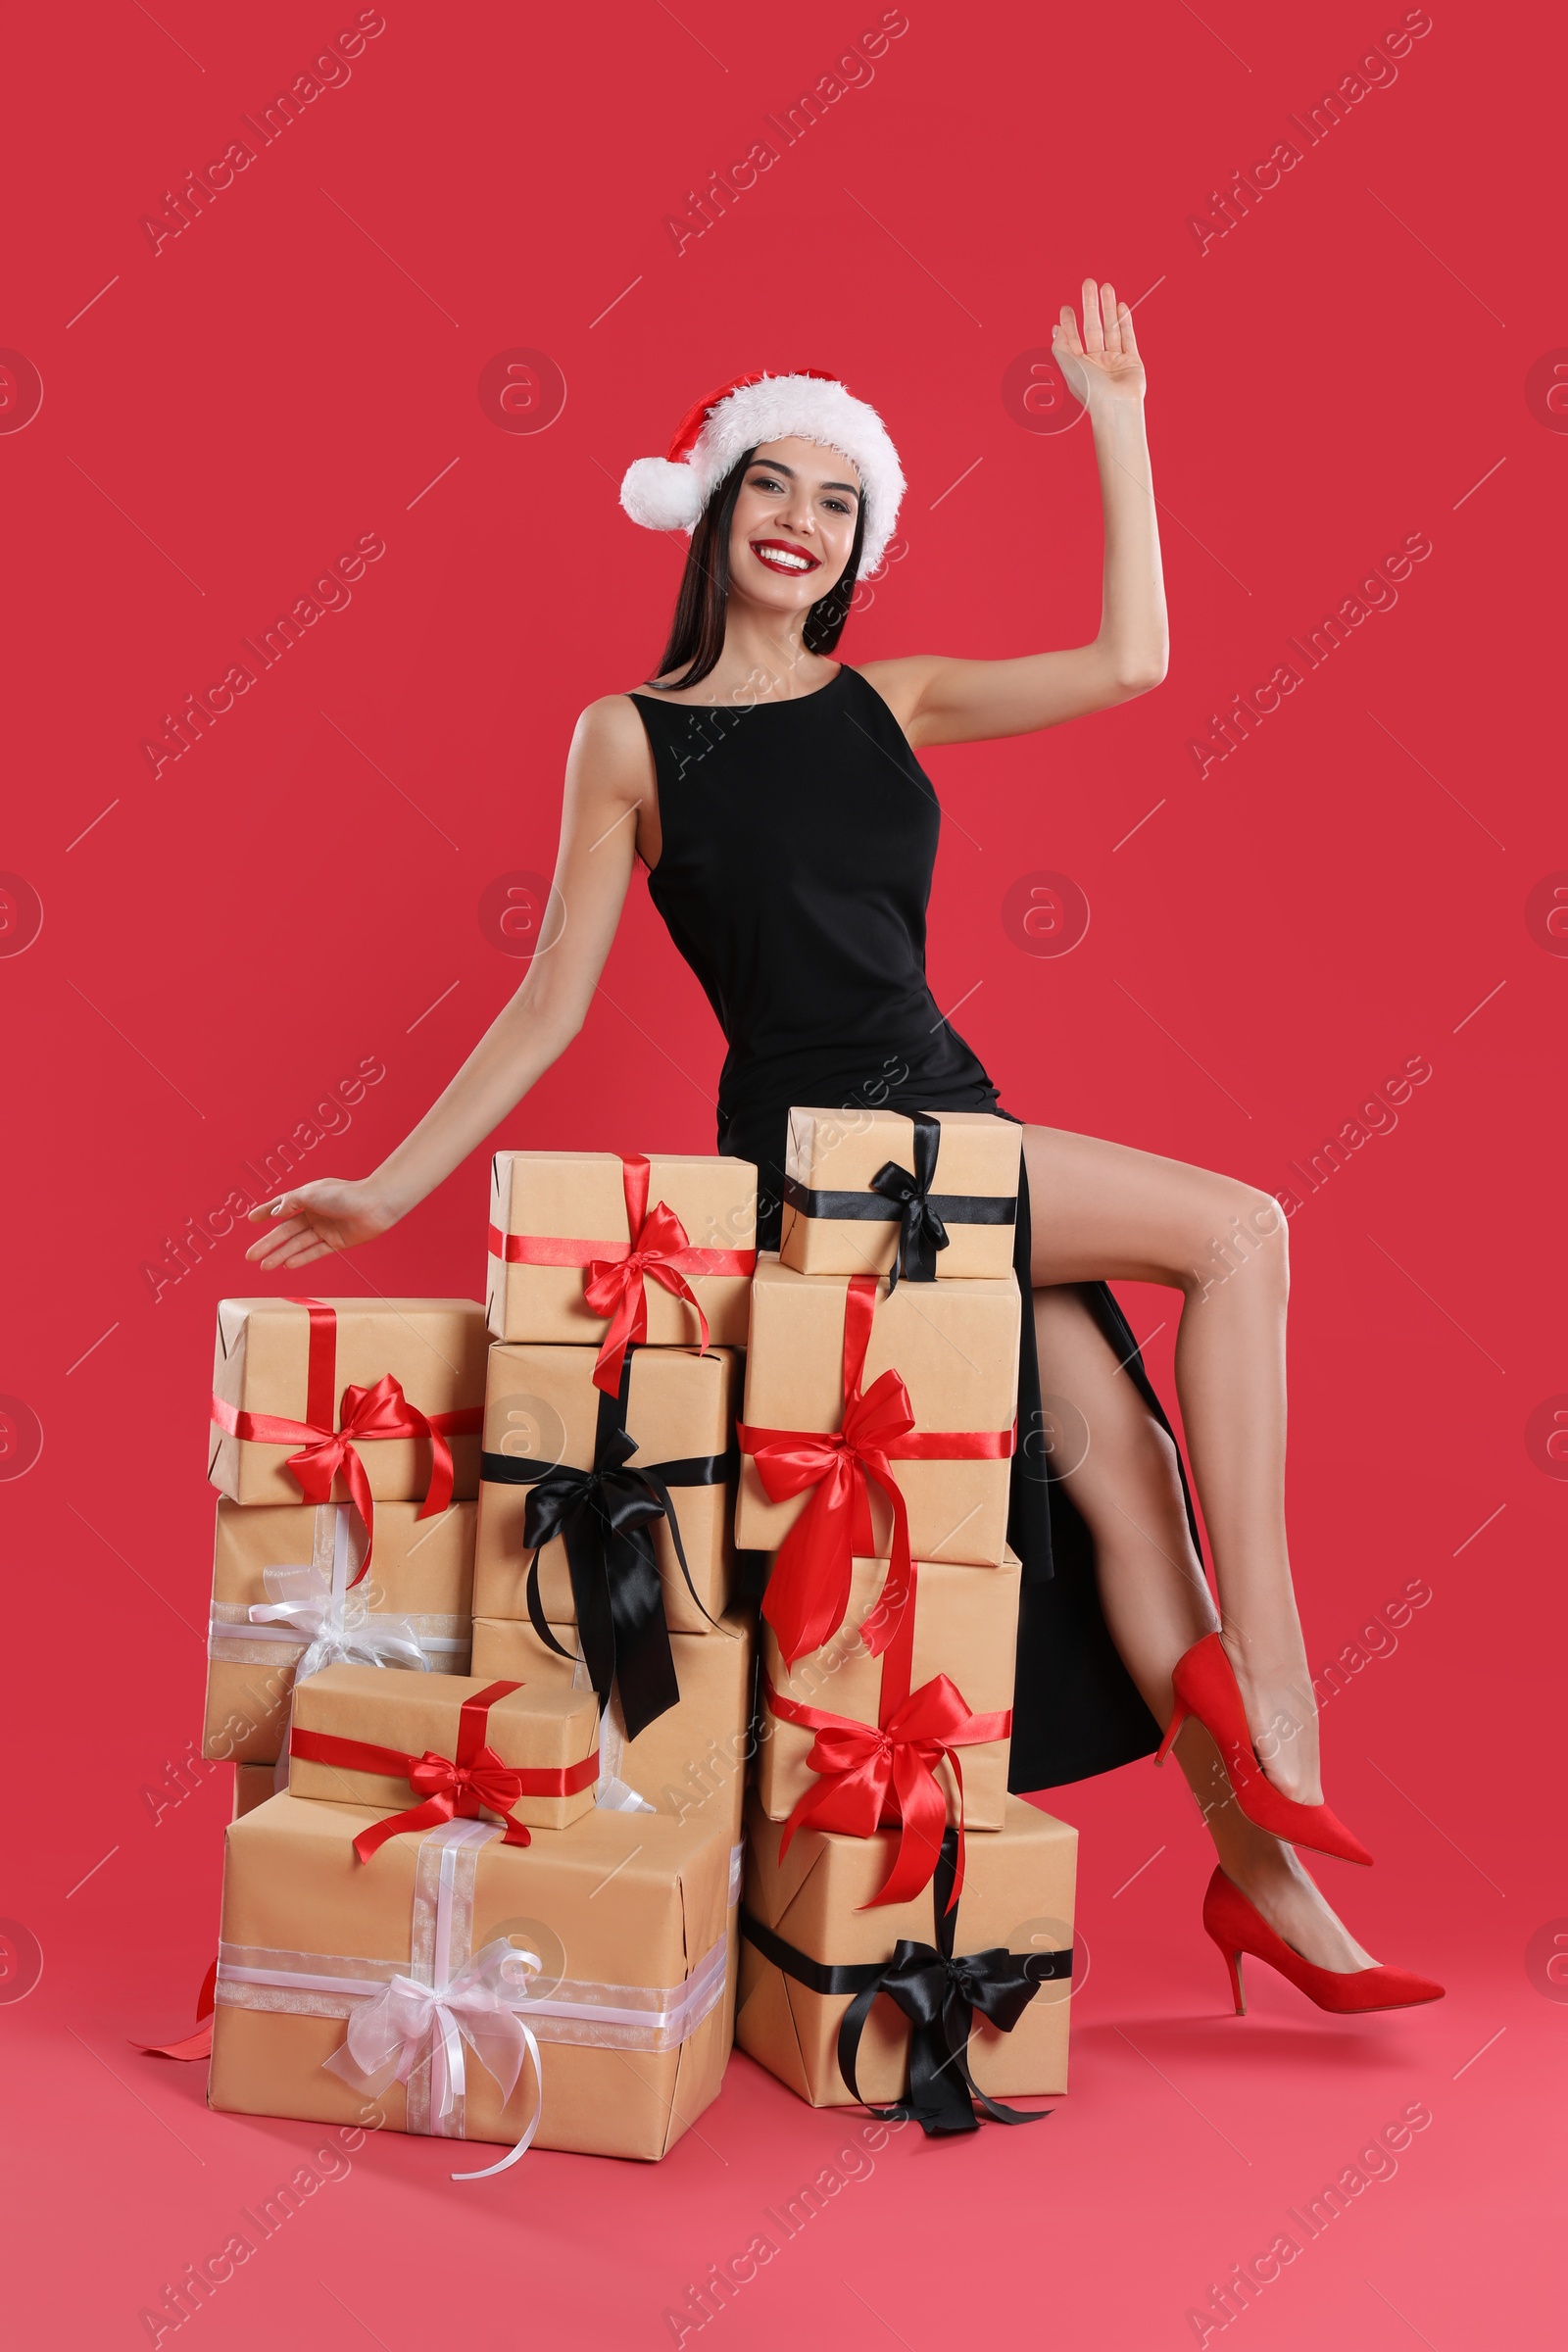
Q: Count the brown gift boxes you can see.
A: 12